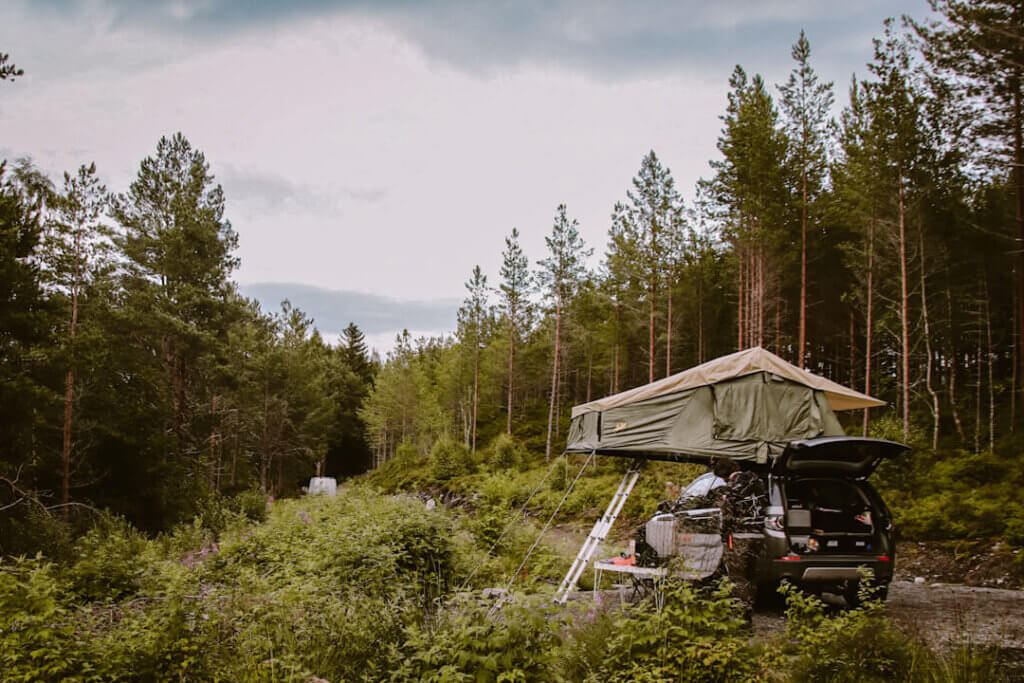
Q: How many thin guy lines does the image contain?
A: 2